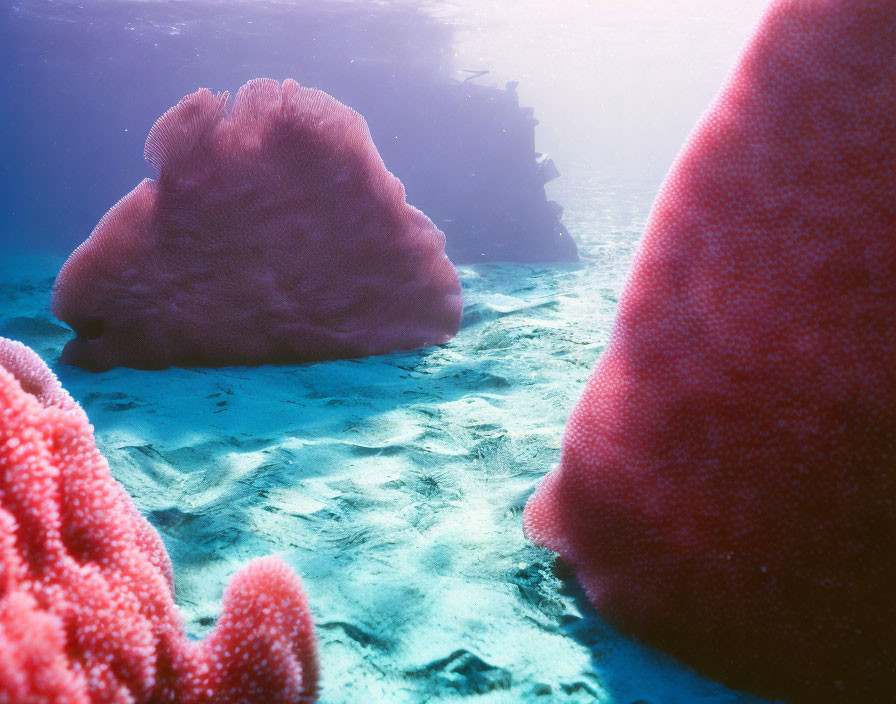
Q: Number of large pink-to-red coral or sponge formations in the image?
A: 3